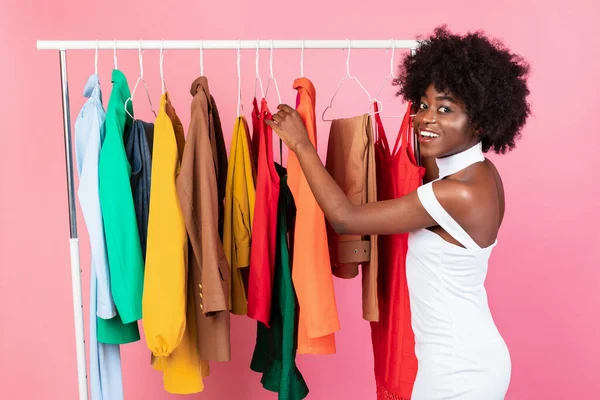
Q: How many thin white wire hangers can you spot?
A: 11